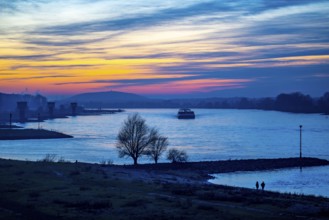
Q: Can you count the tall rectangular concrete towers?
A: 3